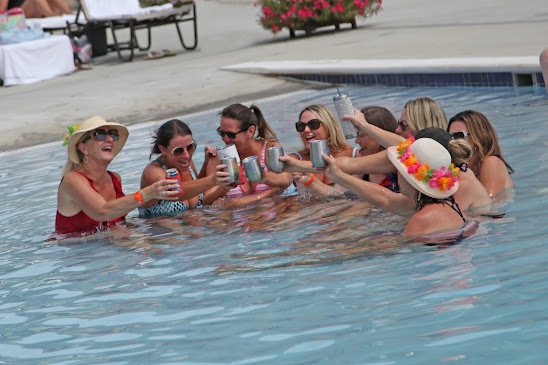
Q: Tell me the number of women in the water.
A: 9